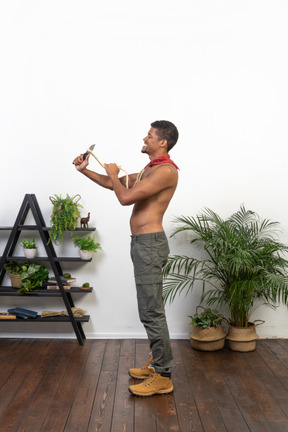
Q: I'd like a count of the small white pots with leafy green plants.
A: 2